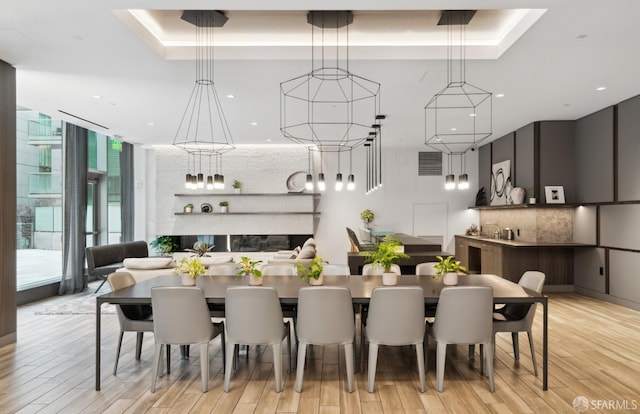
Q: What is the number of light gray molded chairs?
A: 12